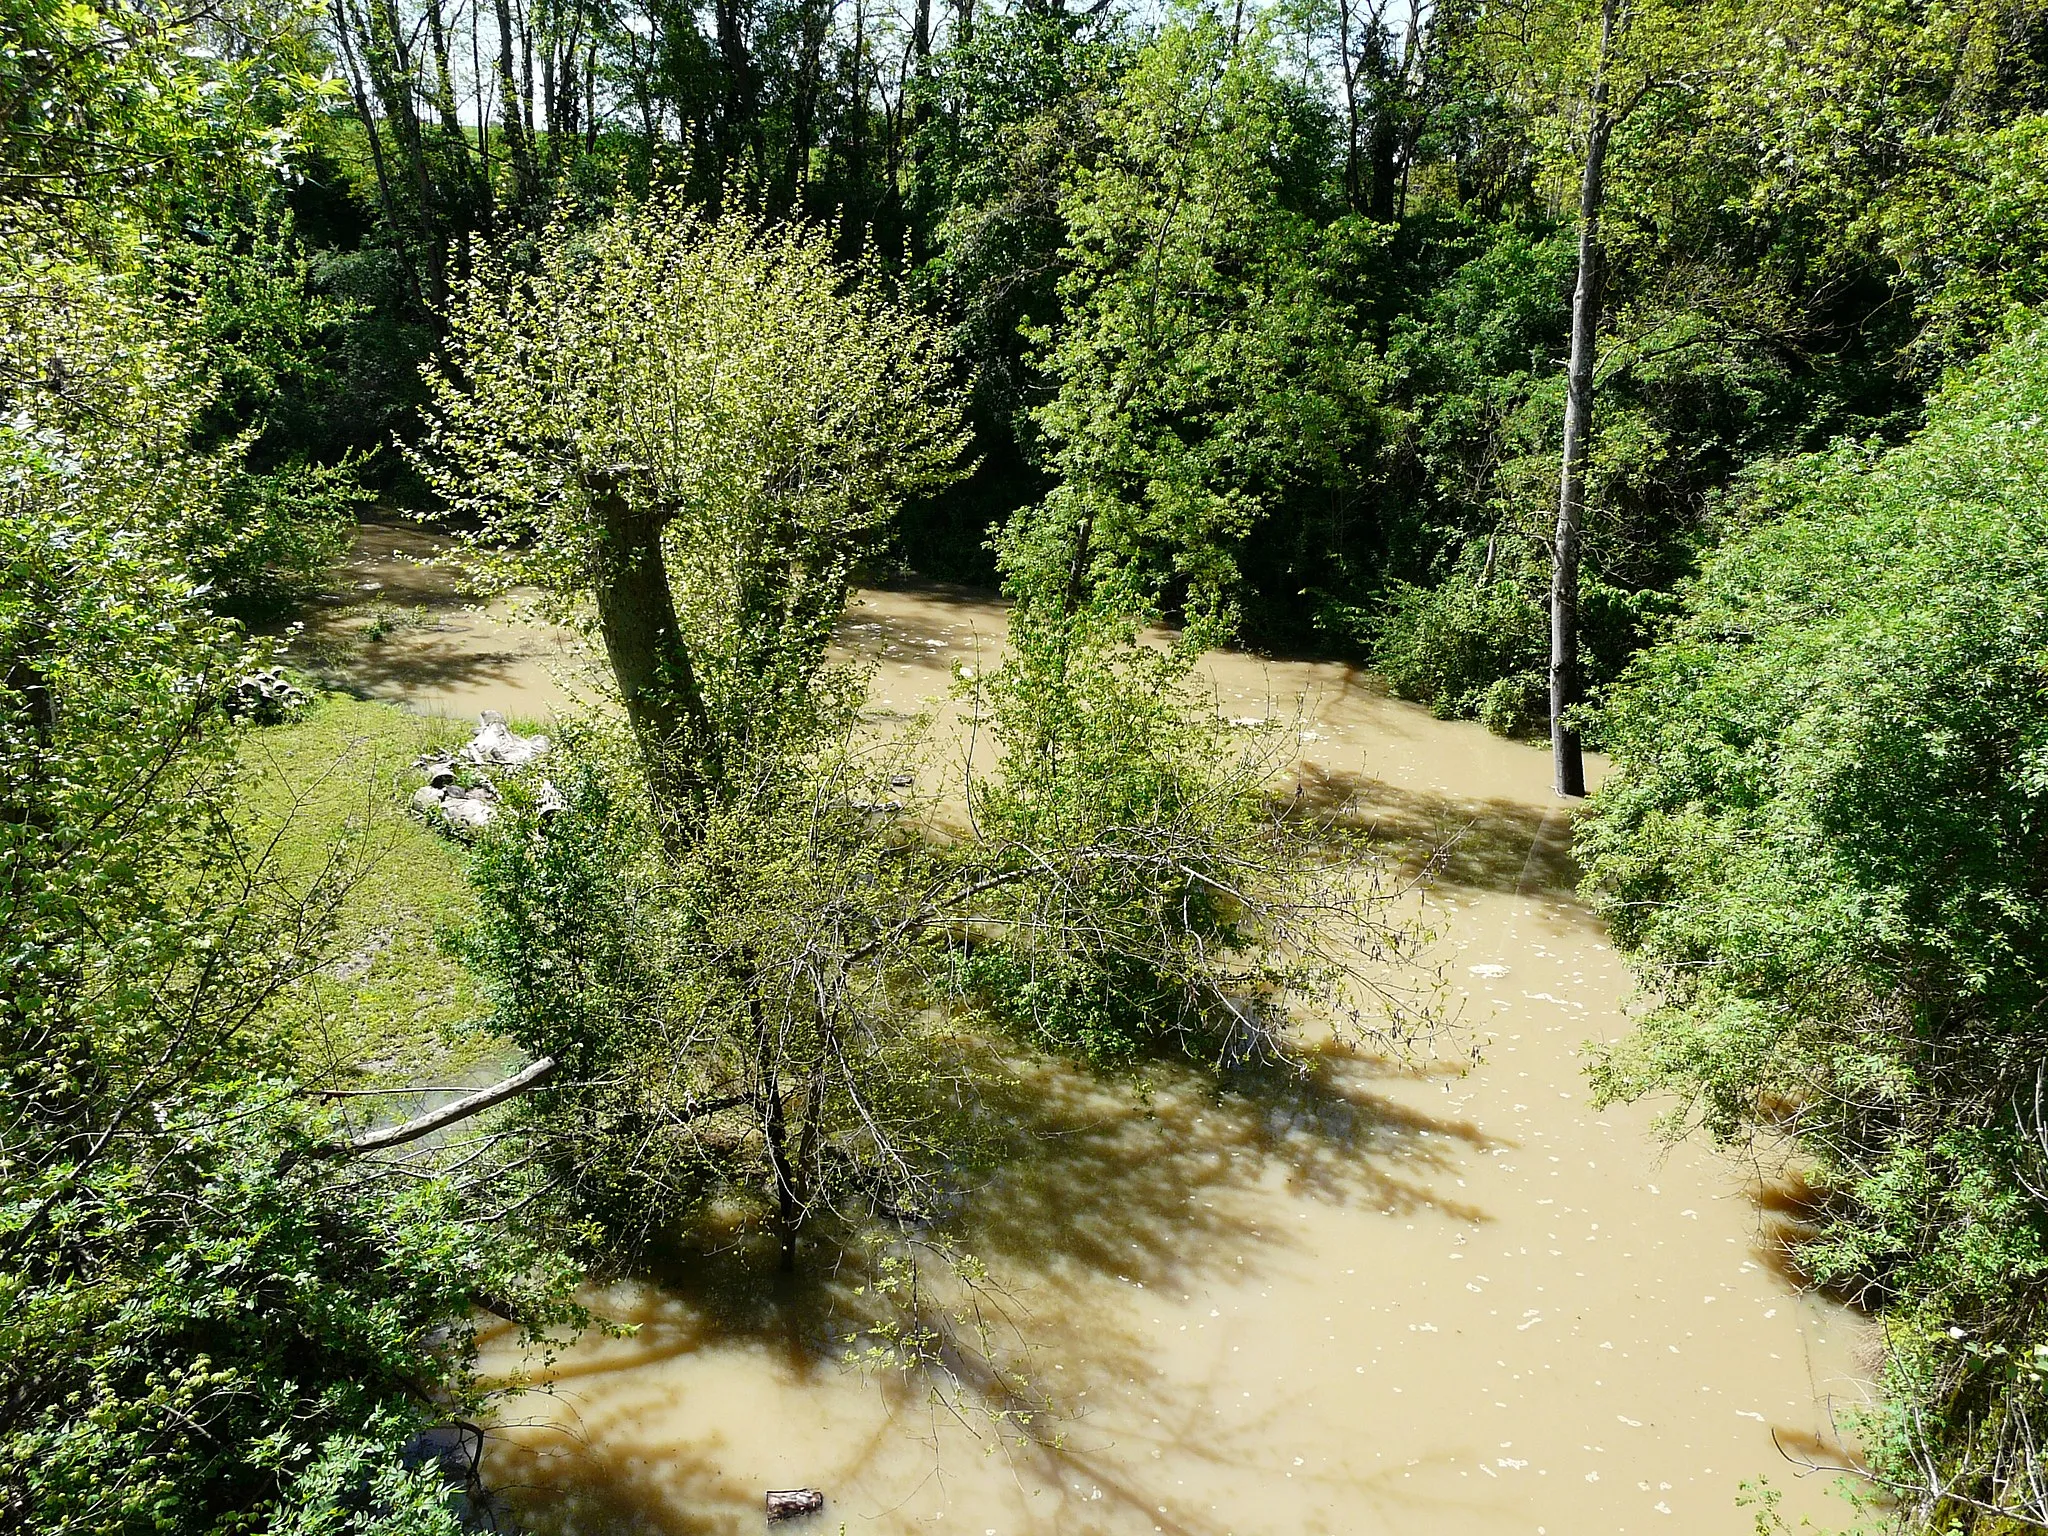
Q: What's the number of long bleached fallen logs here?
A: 1